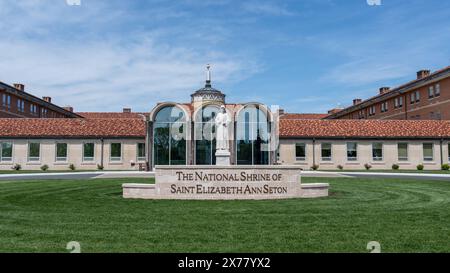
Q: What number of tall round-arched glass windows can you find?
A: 3